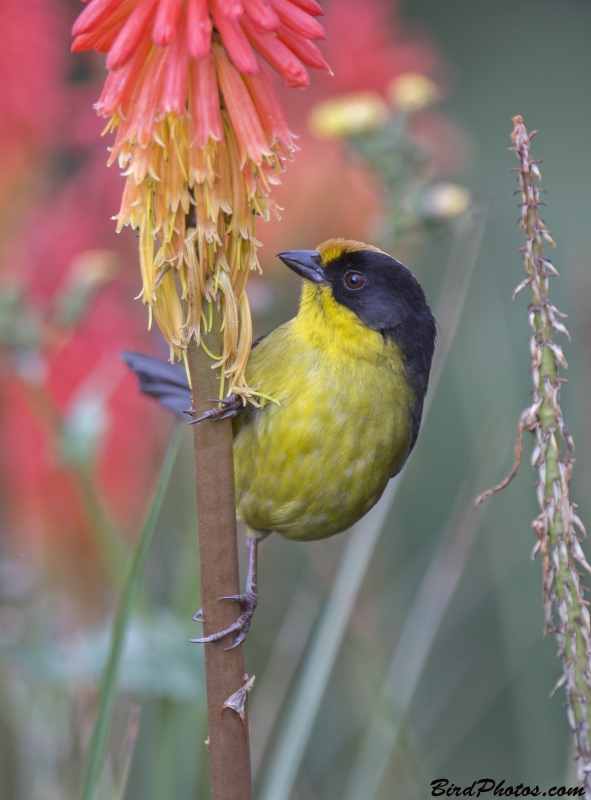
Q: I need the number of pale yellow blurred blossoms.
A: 3